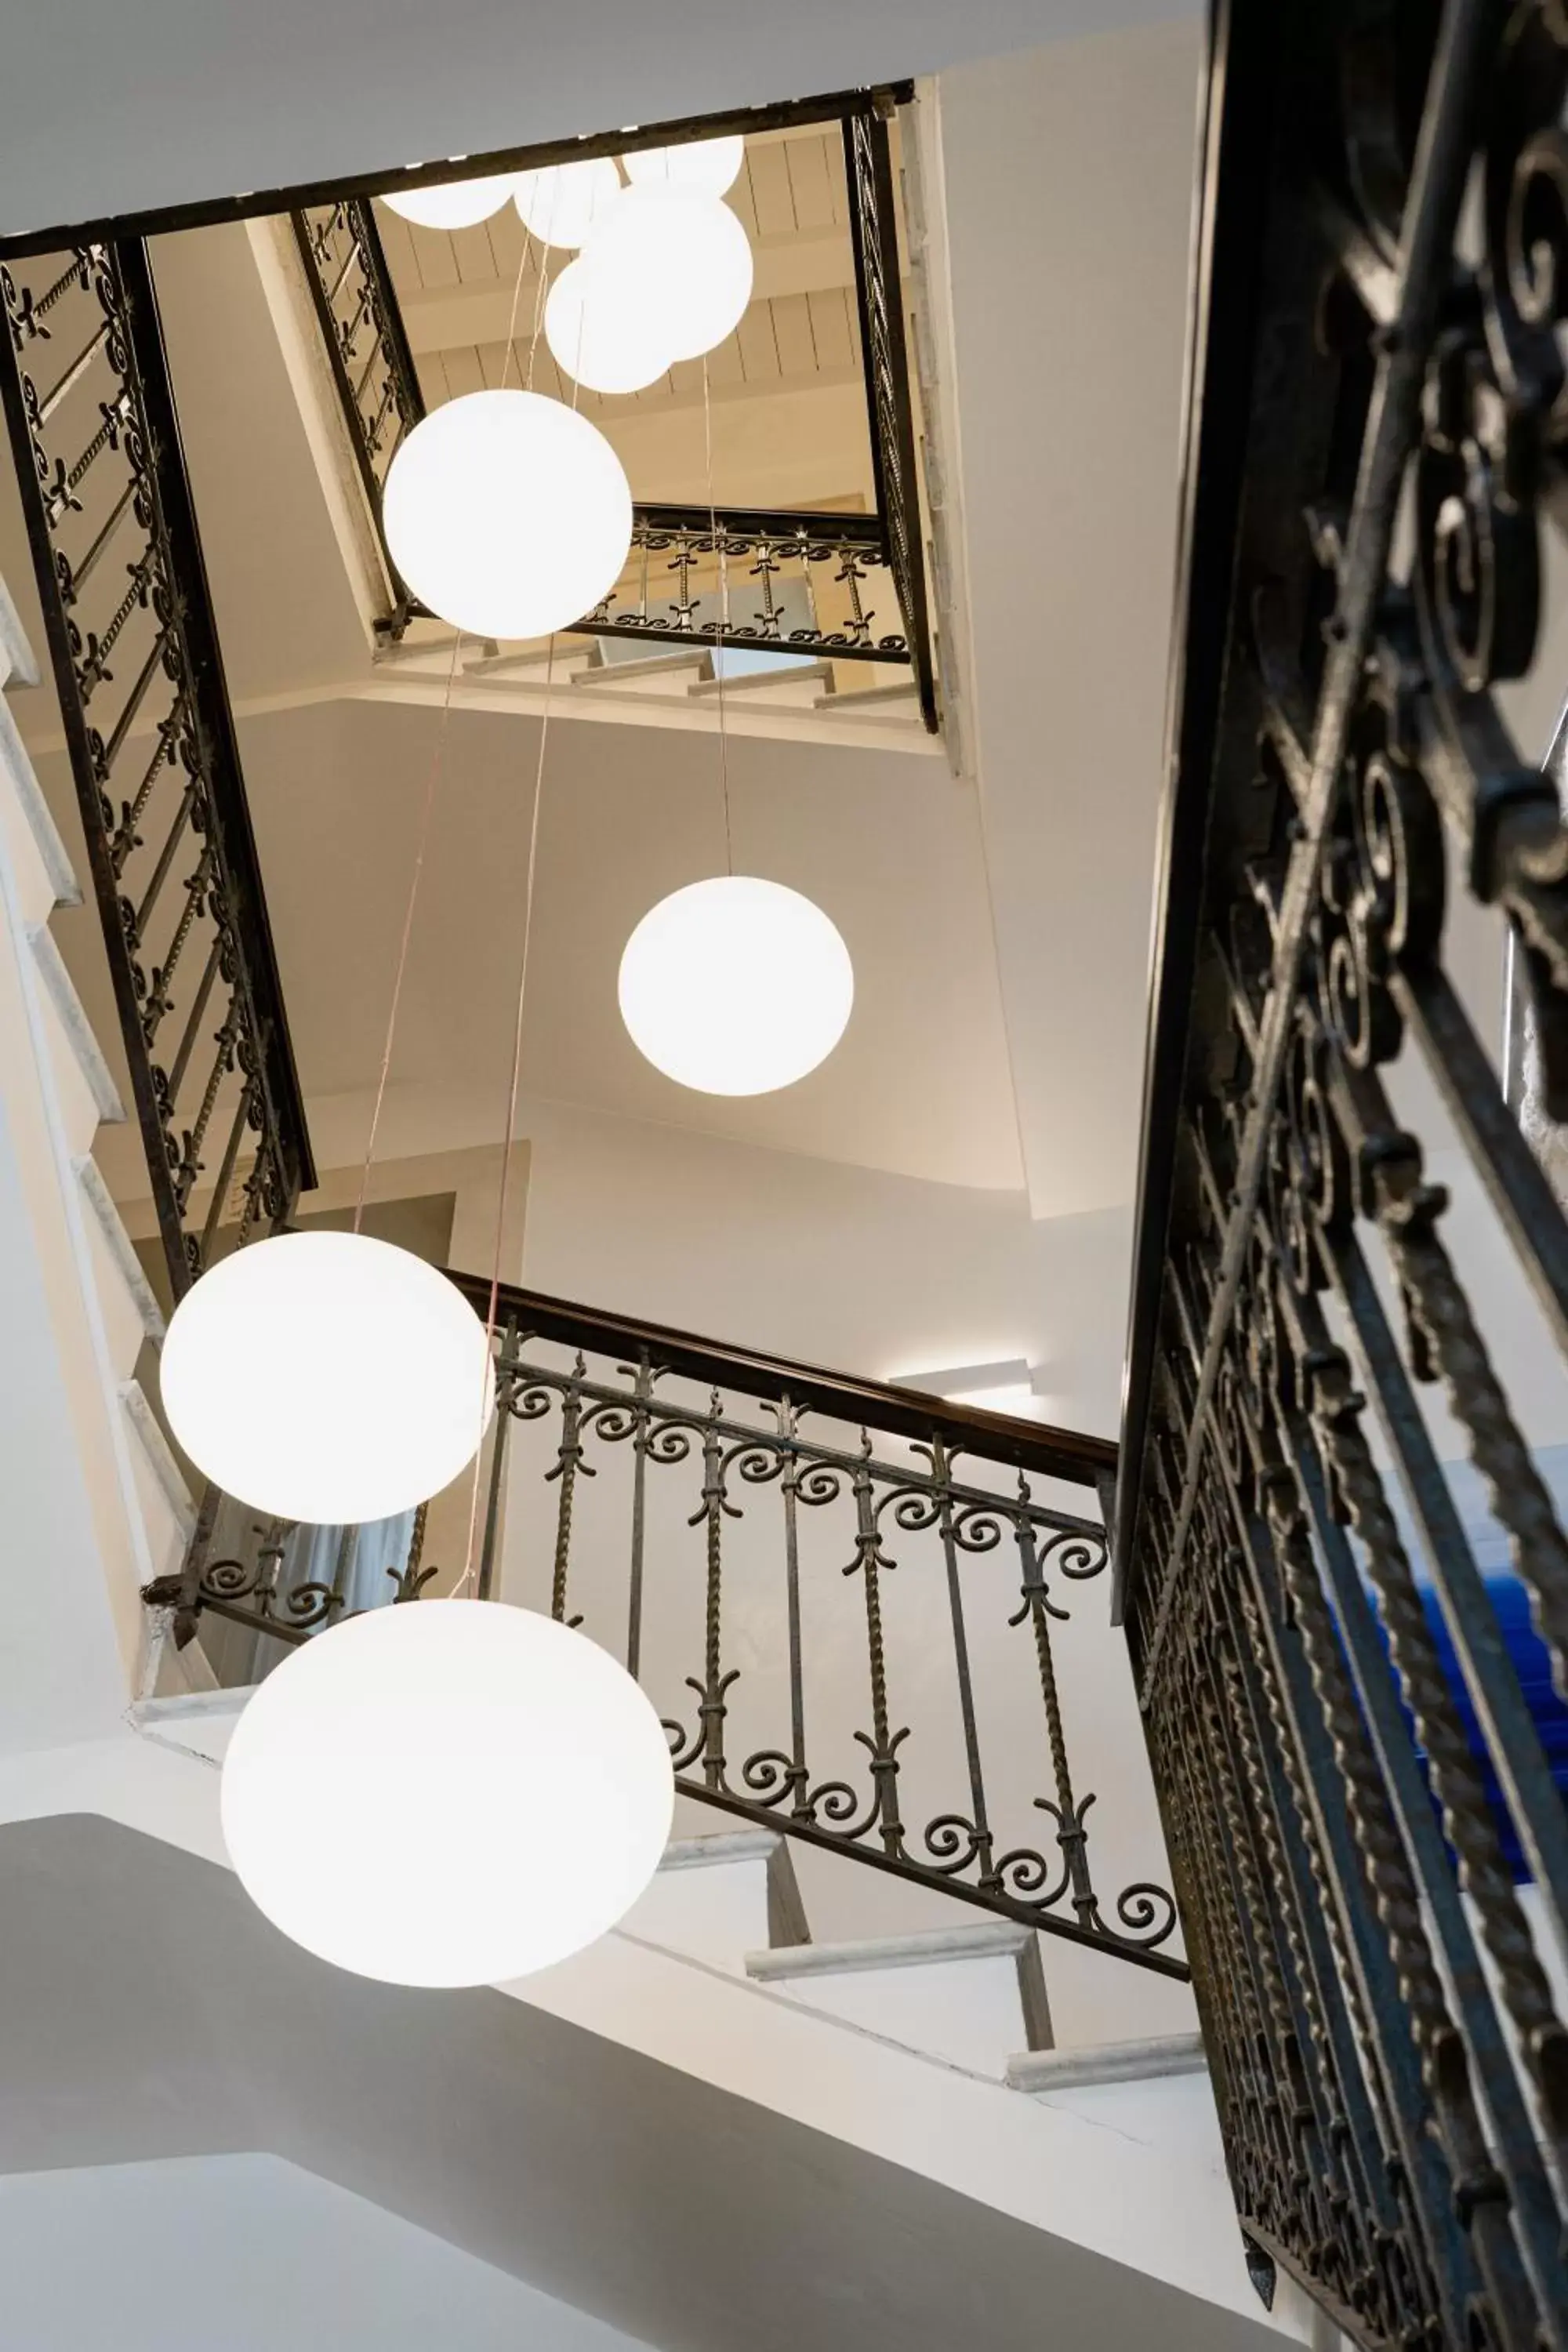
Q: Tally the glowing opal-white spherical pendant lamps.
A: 9